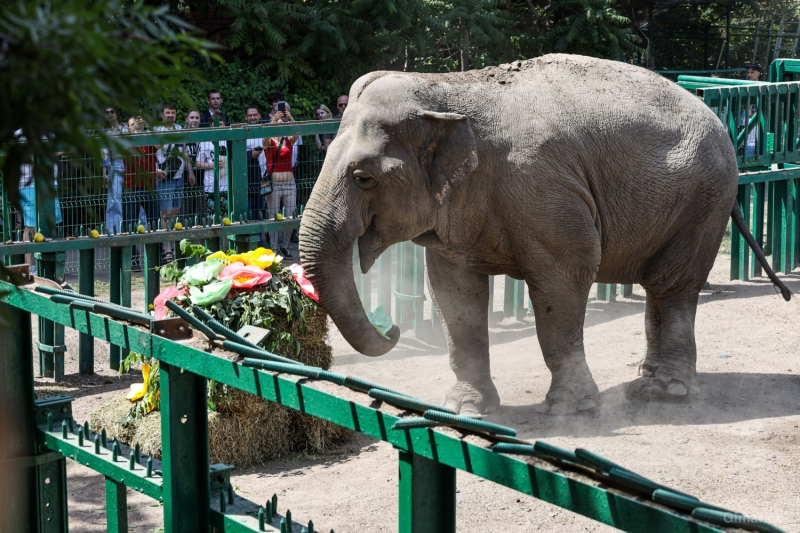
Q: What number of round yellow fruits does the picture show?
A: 6